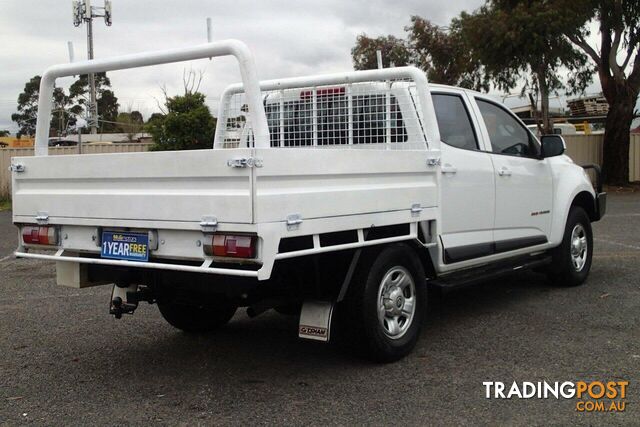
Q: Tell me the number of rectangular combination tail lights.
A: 2